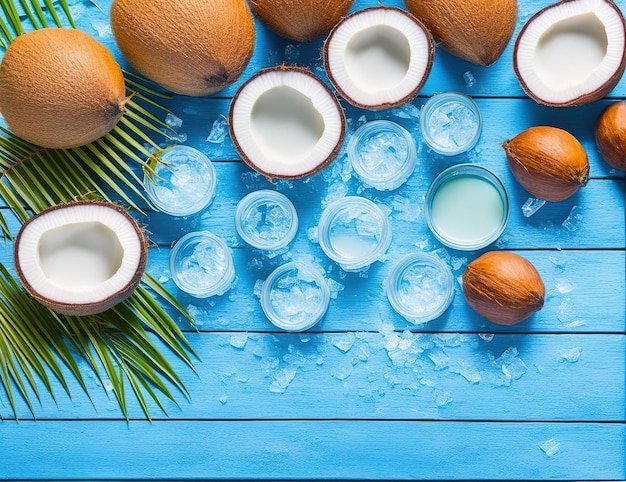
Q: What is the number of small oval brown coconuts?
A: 3